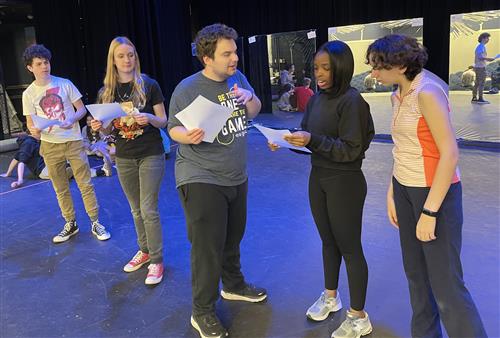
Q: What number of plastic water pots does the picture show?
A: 0